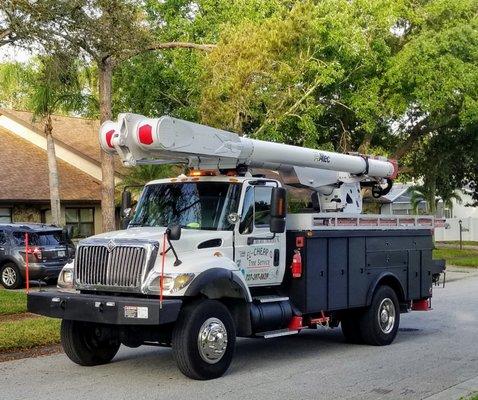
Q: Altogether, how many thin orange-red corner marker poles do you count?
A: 2